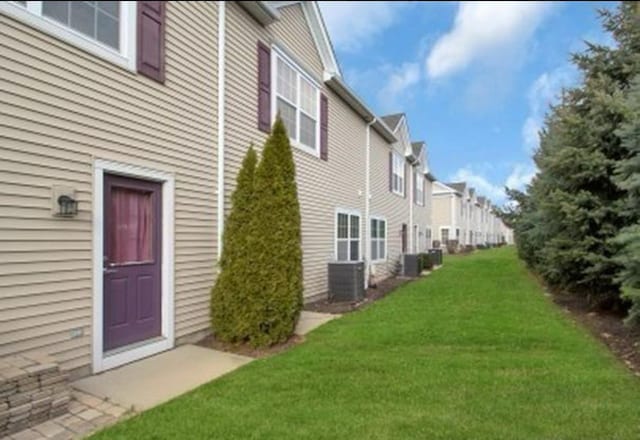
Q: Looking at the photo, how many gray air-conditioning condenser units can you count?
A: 3